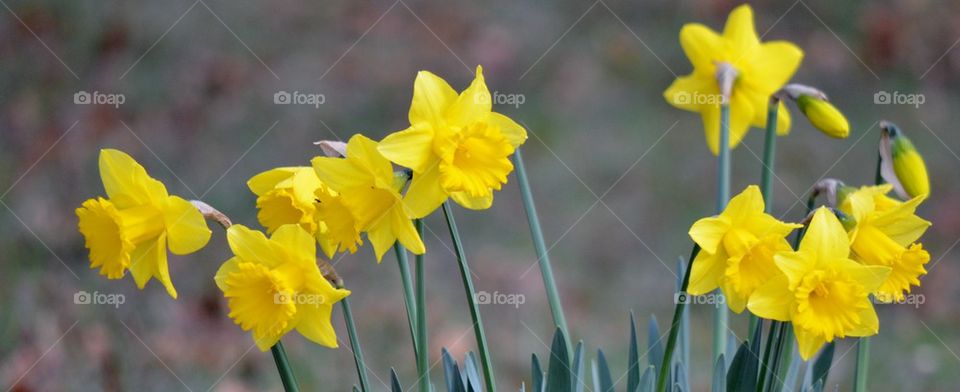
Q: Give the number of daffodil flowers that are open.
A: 9